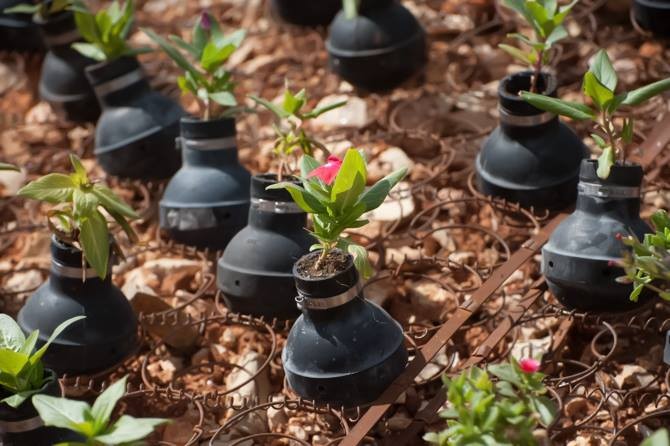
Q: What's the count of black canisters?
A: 13